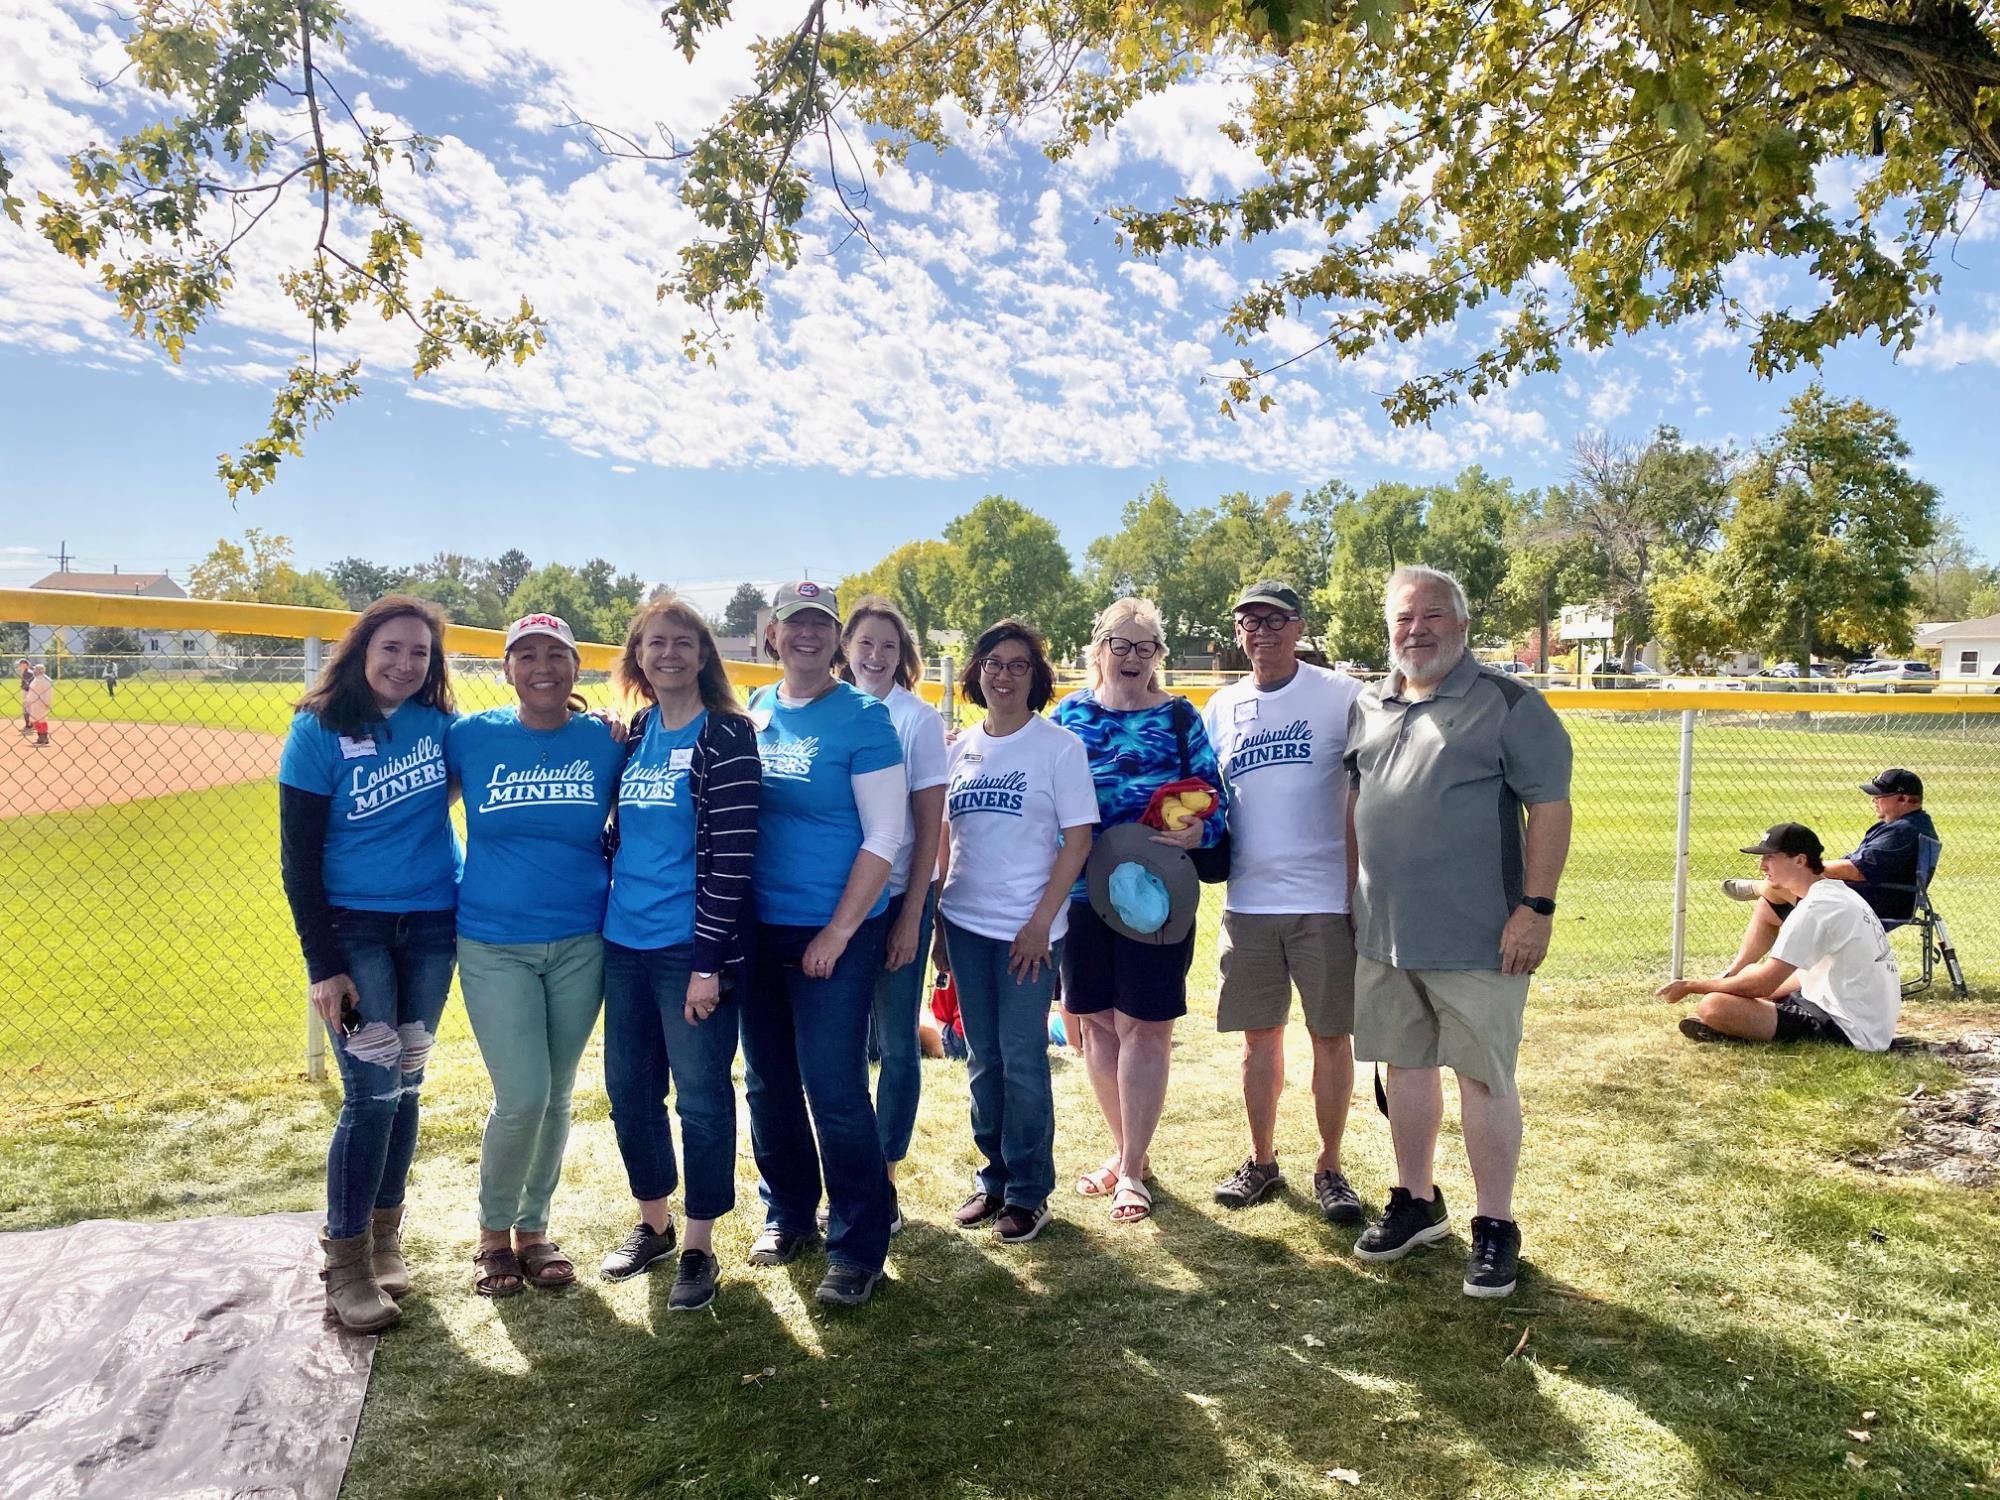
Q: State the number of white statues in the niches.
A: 0